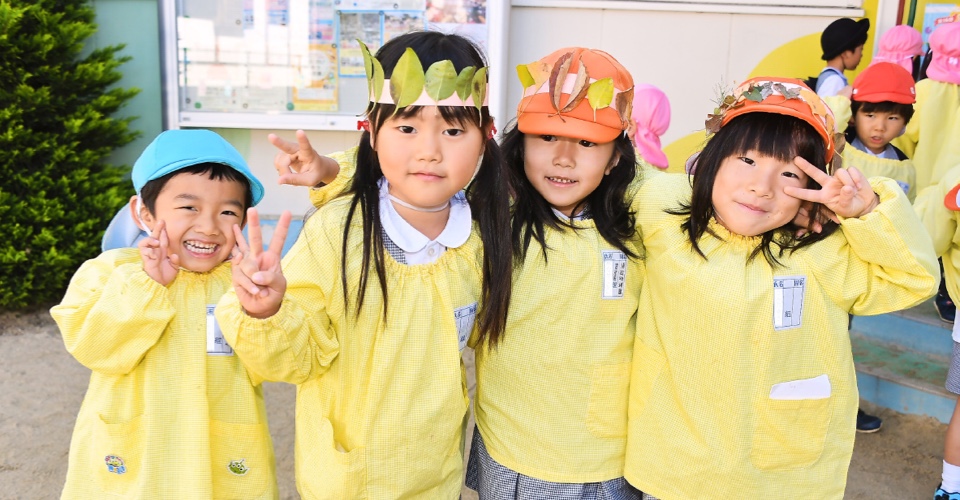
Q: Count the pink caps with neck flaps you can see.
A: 3